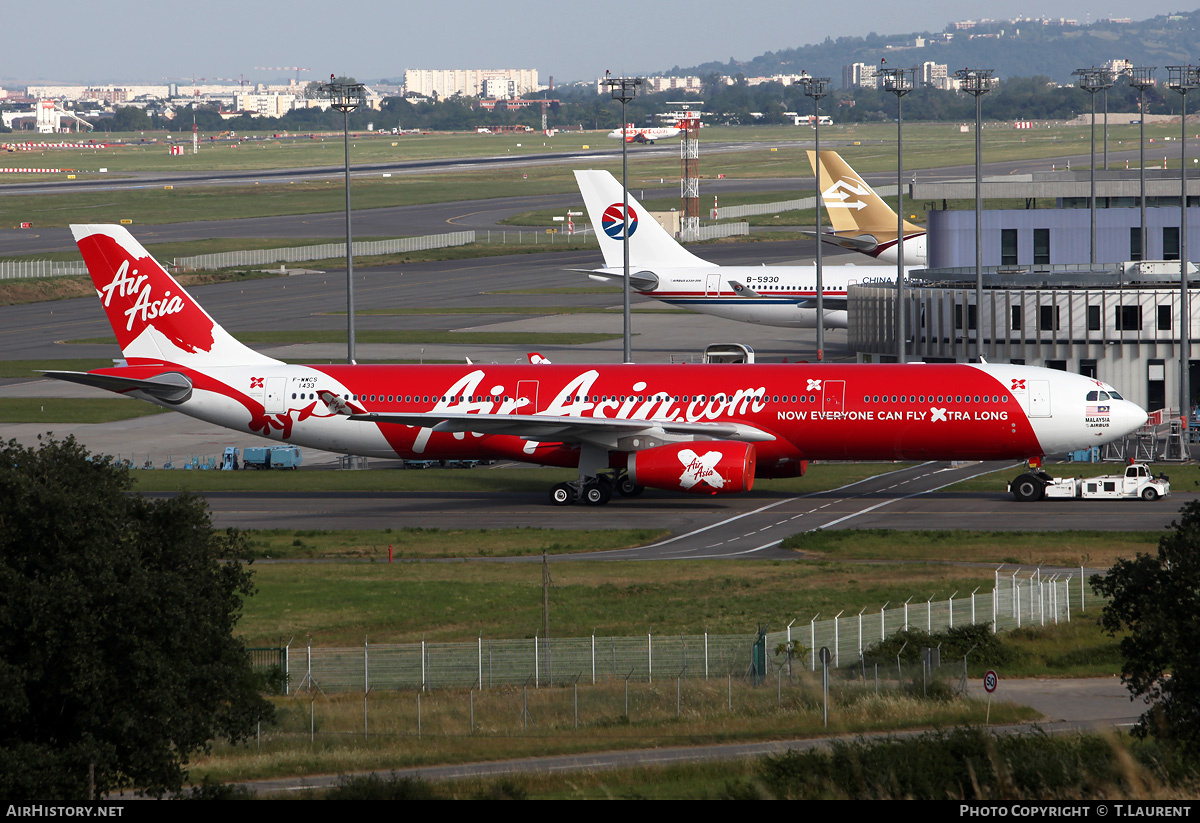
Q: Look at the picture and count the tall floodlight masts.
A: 9